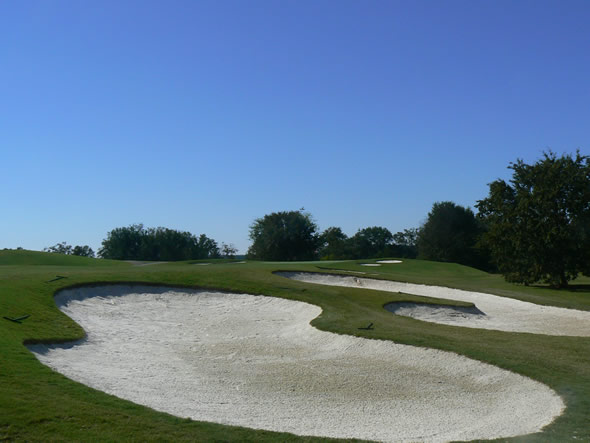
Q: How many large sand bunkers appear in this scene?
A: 2